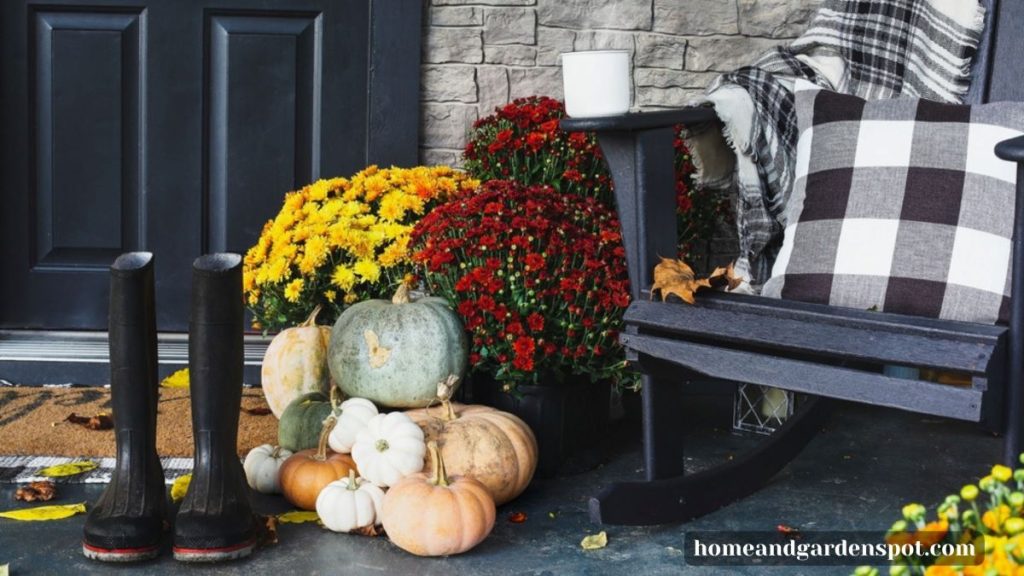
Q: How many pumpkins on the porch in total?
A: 10